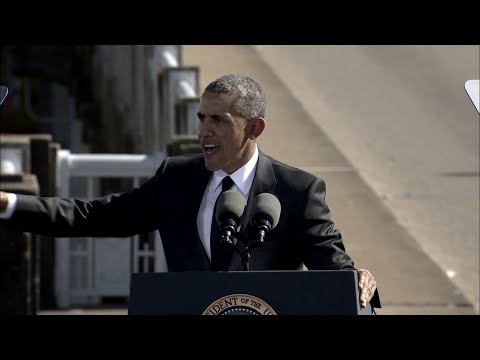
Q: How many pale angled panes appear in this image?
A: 2